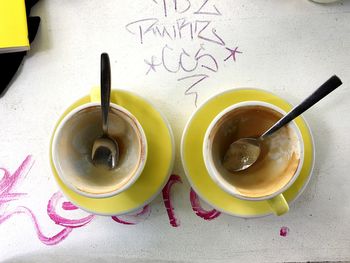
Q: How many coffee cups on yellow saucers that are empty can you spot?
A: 2